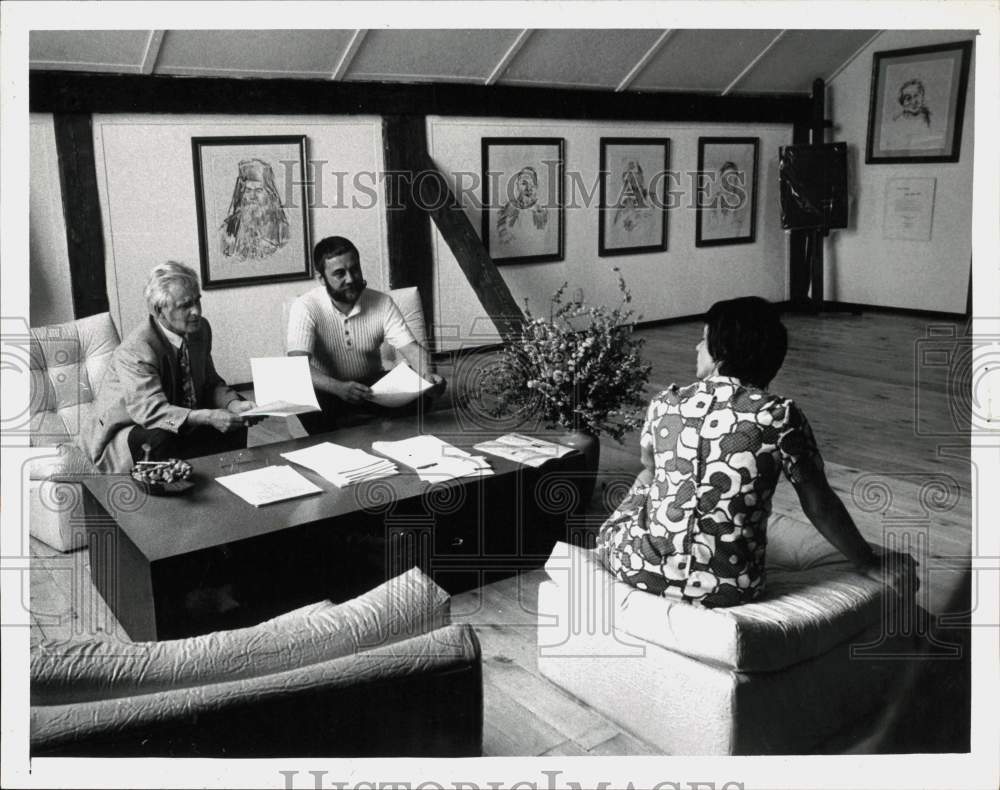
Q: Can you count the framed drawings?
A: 5